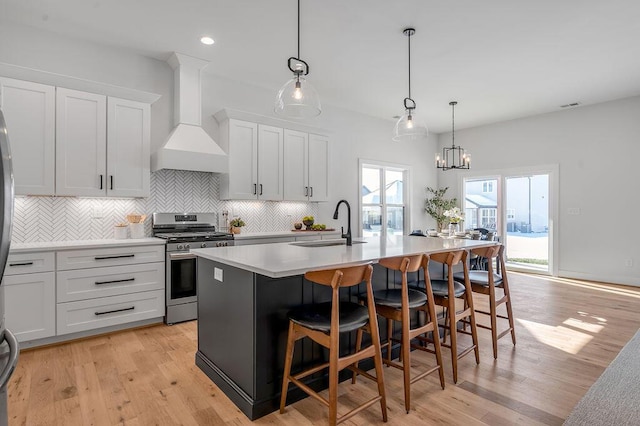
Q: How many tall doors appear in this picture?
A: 2